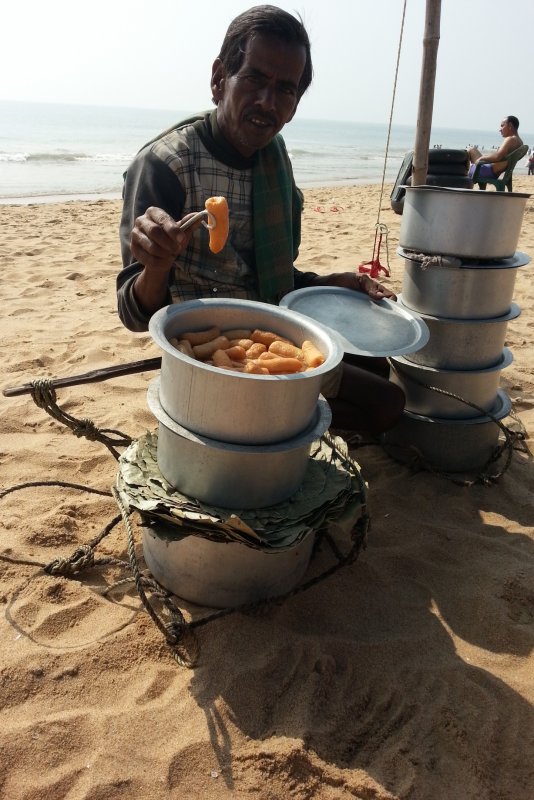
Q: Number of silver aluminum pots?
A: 8